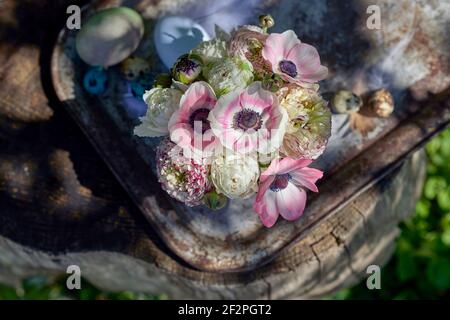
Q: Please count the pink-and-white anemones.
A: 4